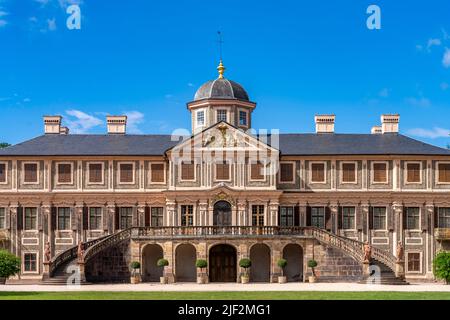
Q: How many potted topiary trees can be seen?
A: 6